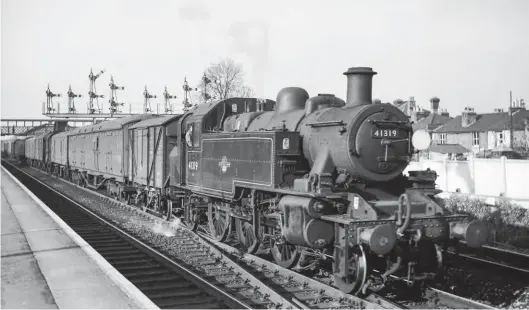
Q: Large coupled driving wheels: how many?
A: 3